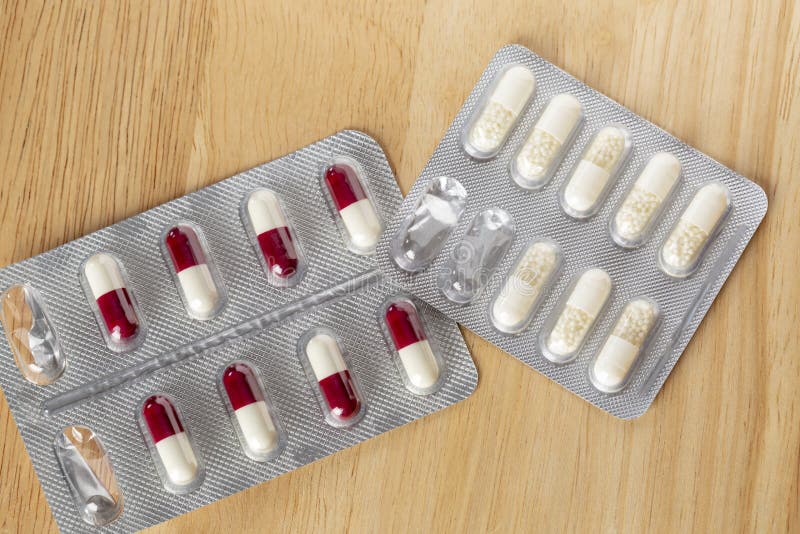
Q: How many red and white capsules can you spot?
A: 8